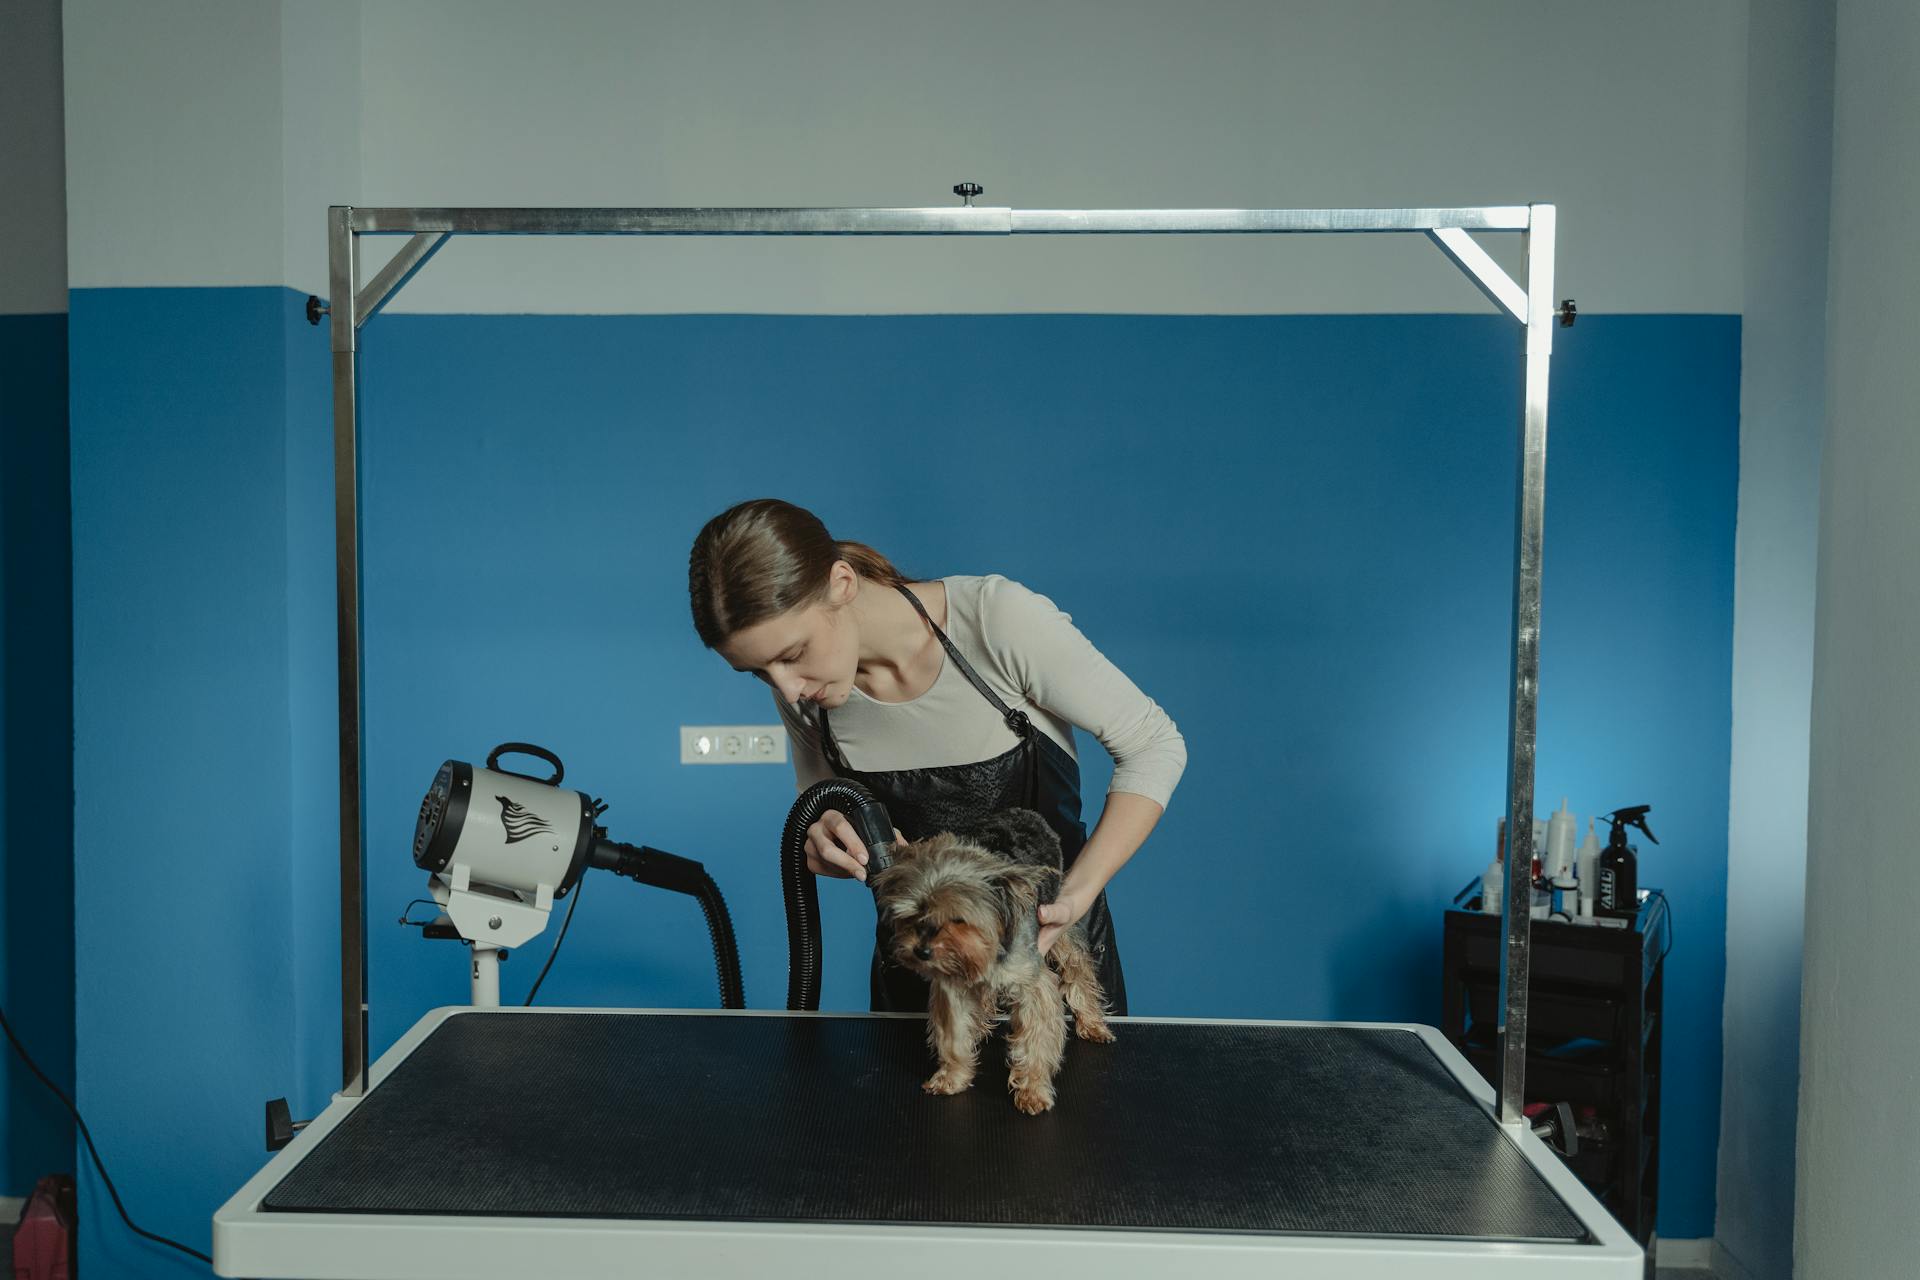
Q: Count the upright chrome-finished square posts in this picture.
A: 2